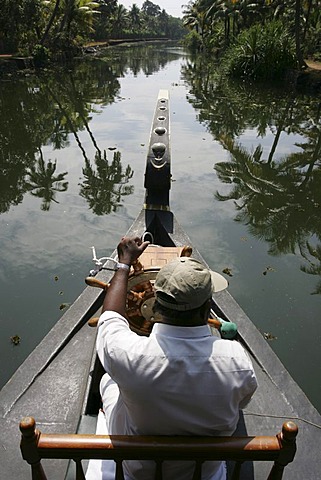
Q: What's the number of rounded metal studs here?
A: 5